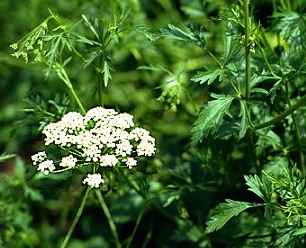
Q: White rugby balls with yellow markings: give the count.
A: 0